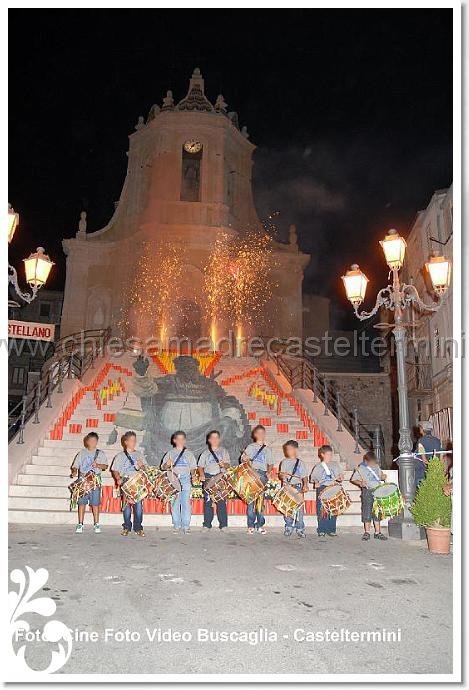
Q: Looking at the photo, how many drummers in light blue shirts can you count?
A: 8